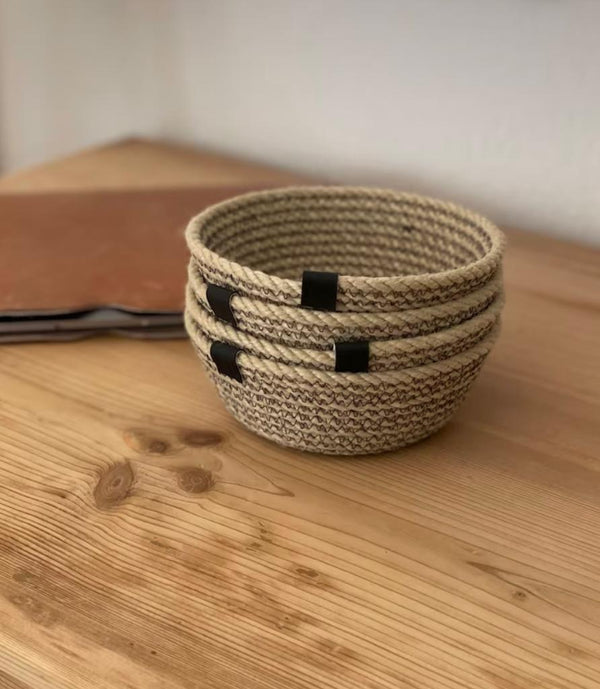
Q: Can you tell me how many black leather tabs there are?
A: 4